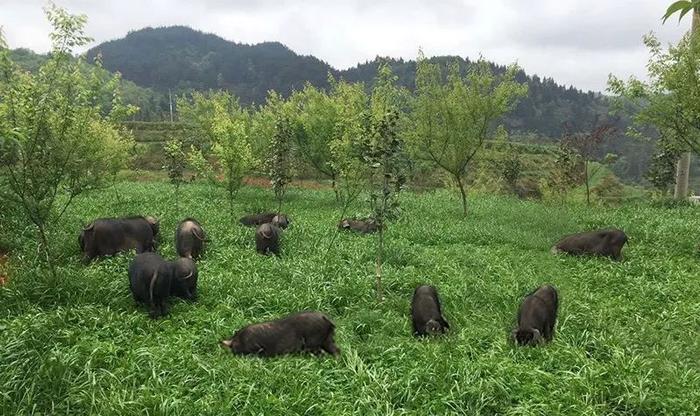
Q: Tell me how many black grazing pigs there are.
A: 11